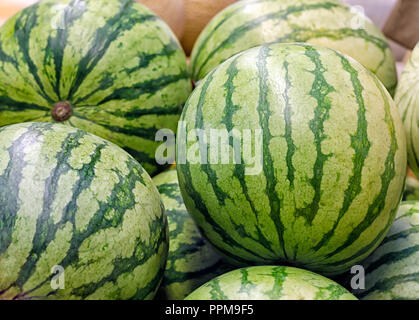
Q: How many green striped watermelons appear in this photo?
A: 8